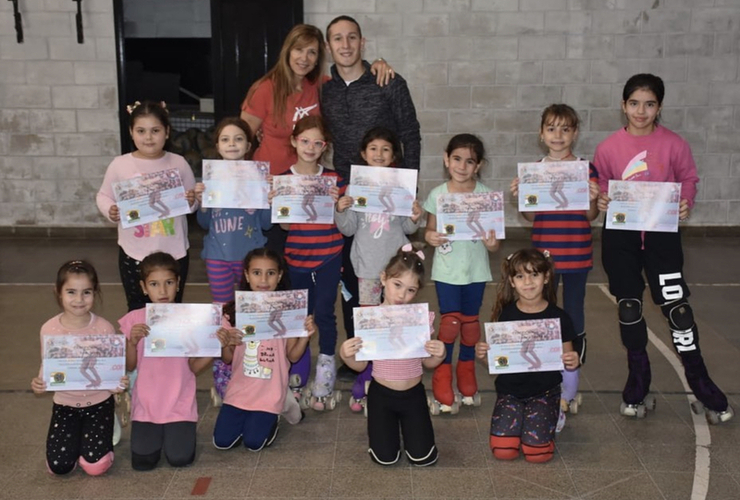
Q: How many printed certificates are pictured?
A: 12